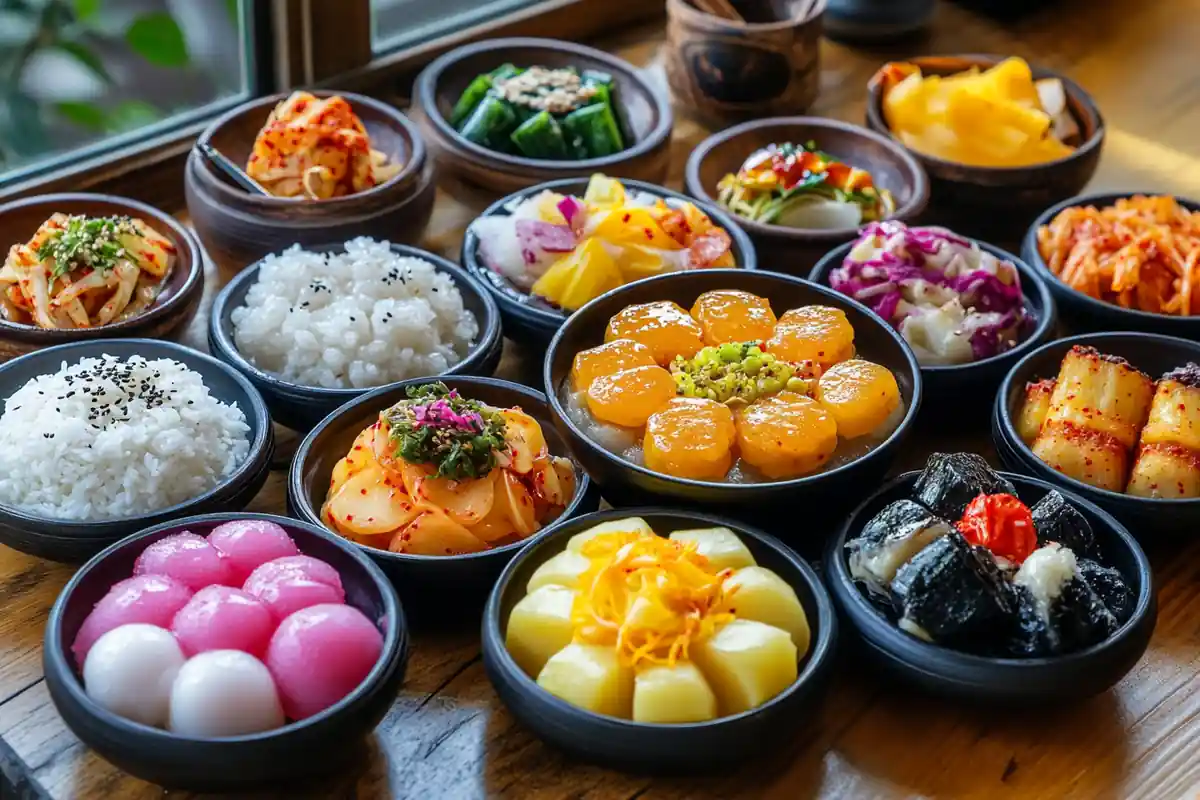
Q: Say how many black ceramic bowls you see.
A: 11